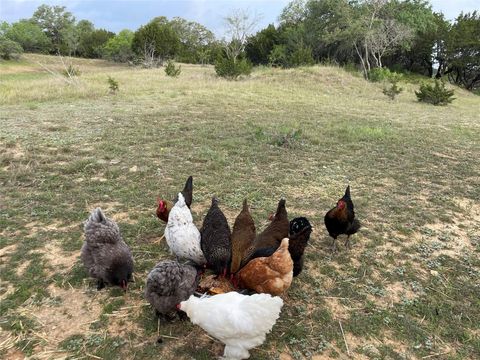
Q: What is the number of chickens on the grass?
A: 11